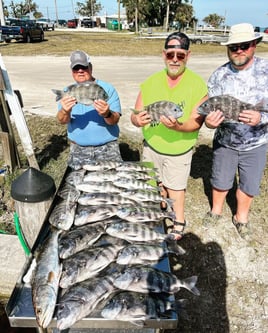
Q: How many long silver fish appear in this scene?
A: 1